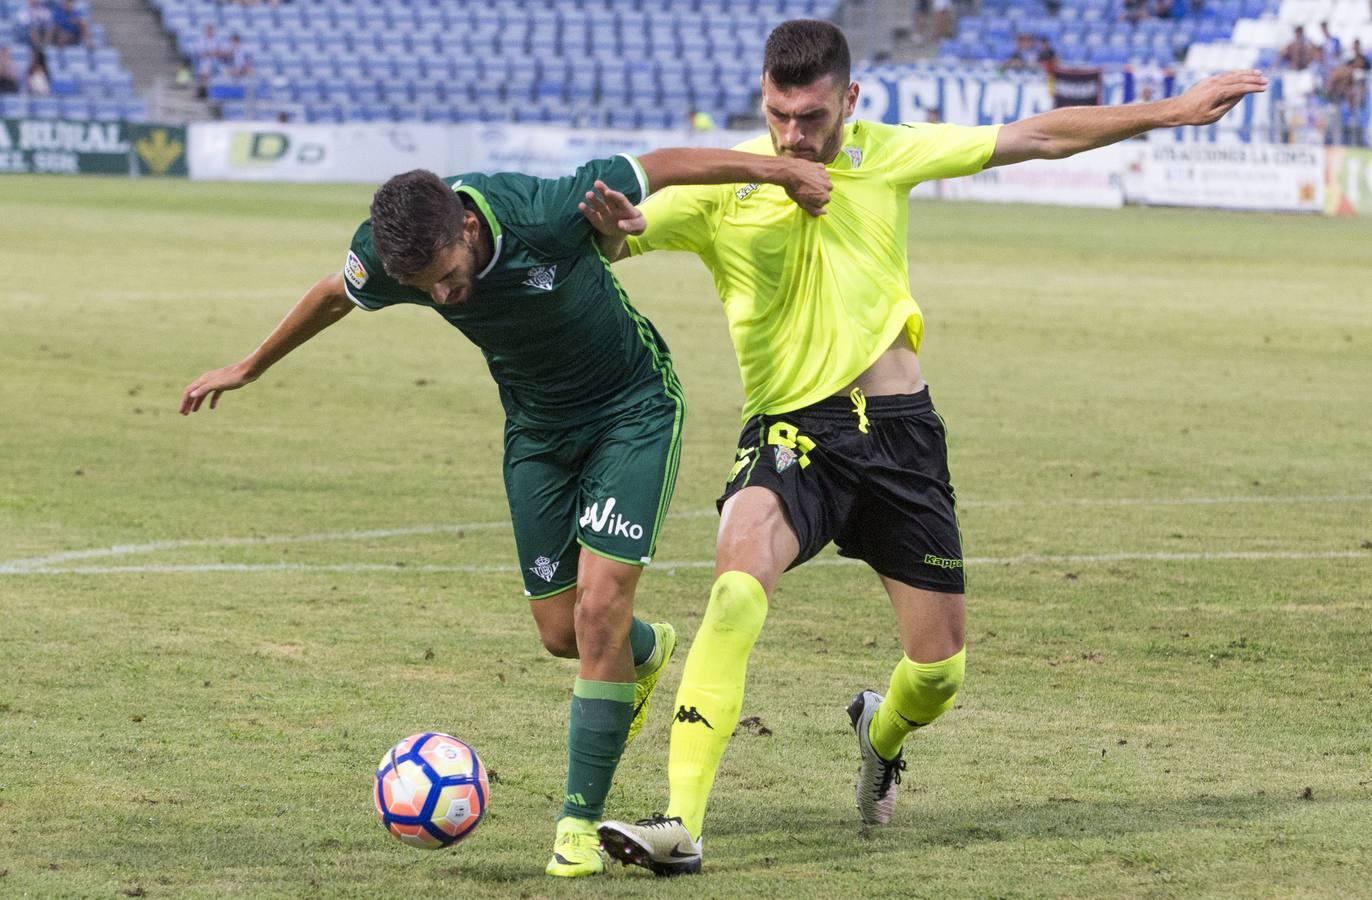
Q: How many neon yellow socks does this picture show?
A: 2